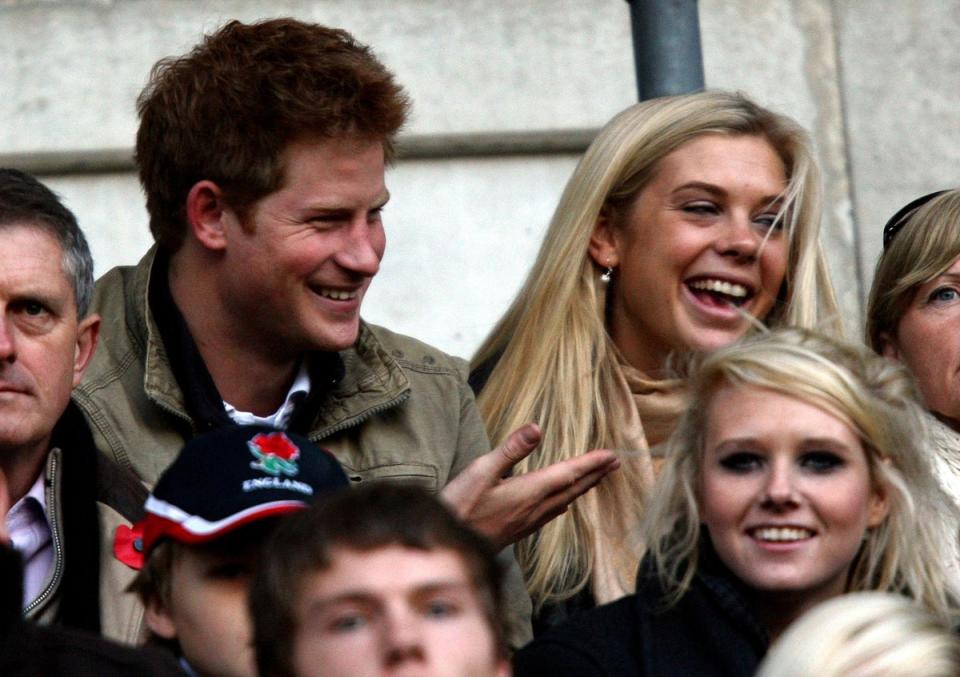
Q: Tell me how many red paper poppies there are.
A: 1